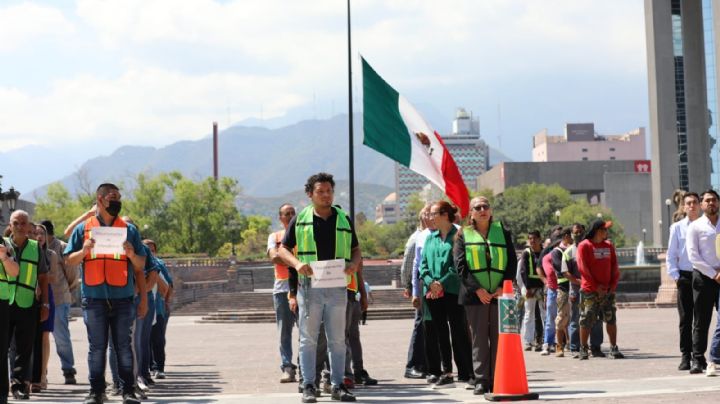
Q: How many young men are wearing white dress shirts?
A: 2